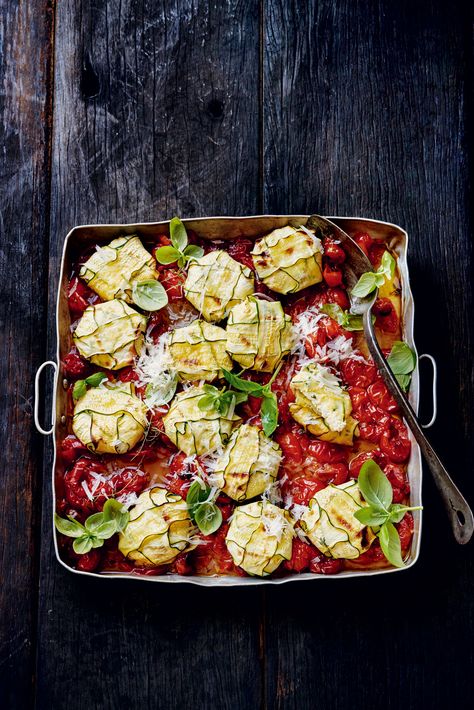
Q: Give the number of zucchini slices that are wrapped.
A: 13